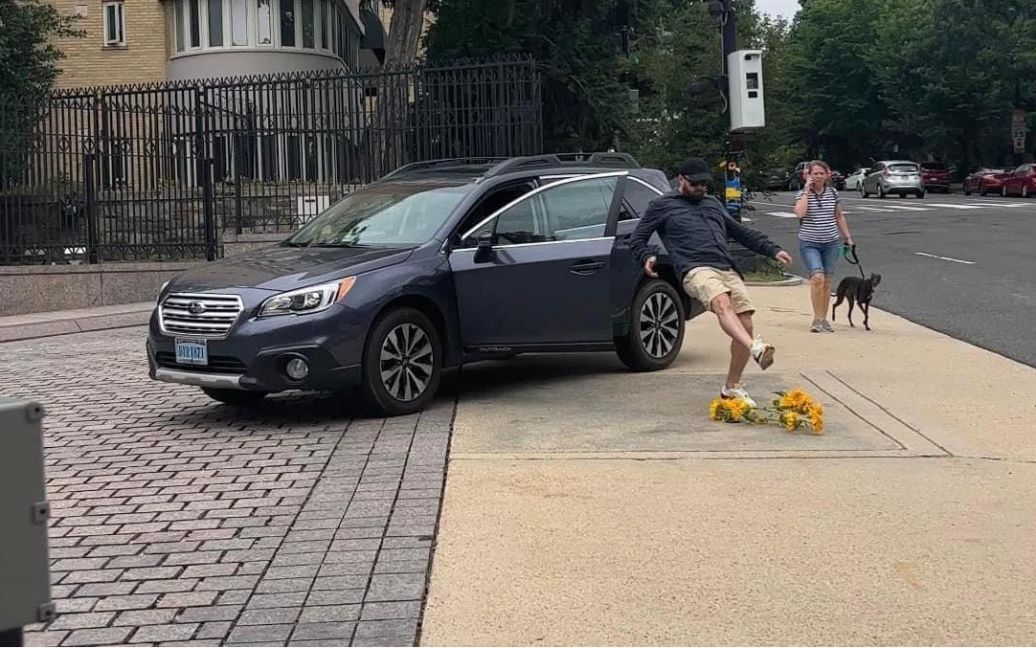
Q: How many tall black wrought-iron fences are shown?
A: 1